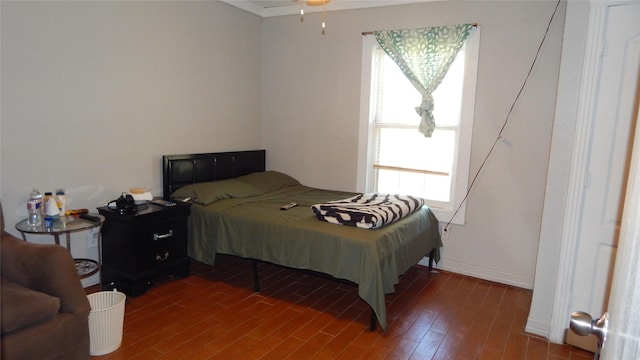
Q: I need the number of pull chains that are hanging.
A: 2